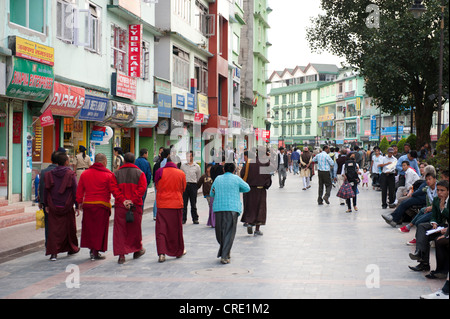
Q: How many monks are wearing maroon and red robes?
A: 4